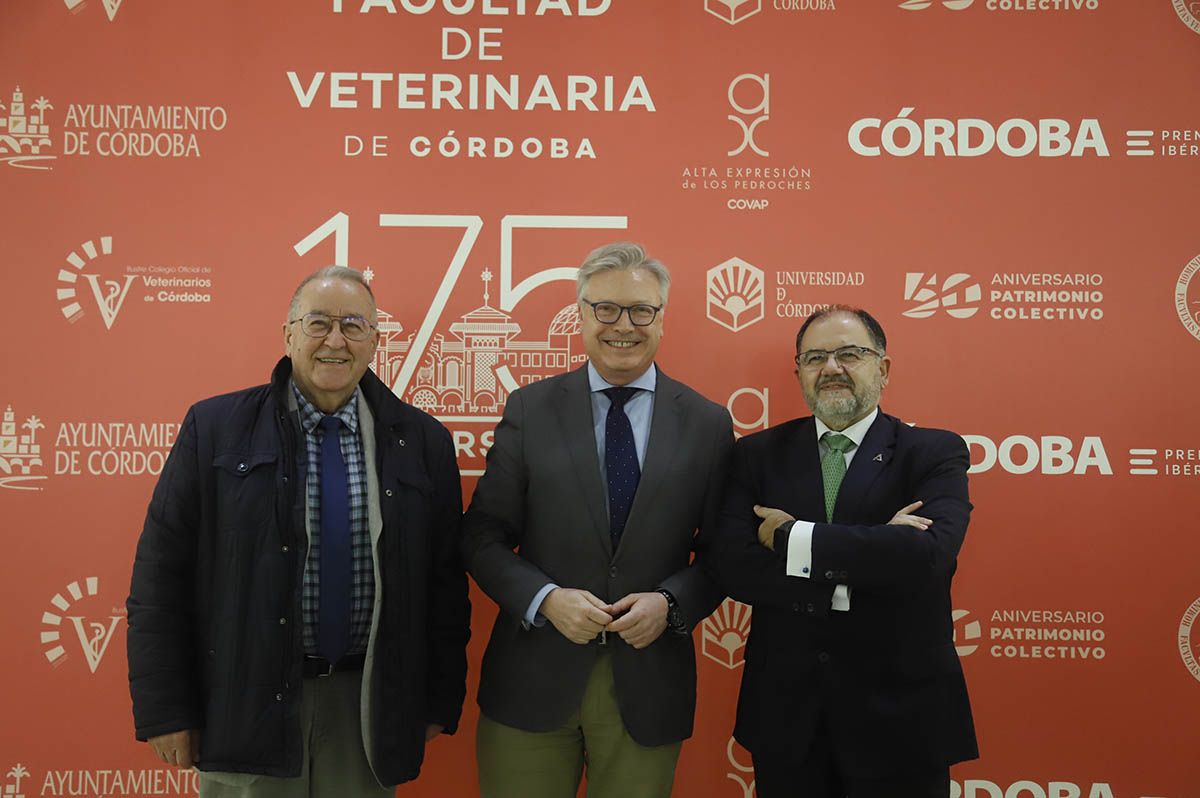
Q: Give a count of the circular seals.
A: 3